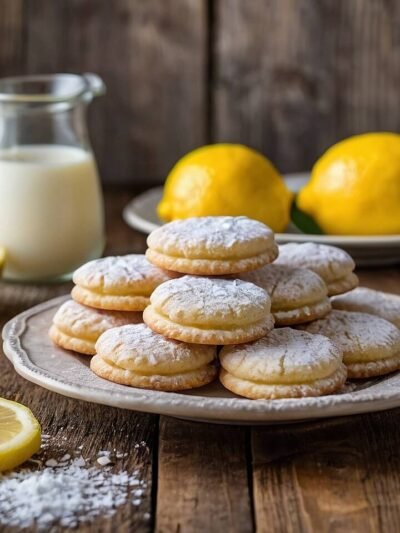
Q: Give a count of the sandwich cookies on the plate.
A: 10